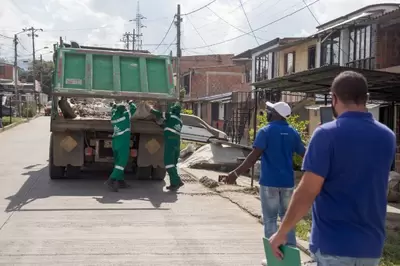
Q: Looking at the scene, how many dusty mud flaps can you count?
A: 2